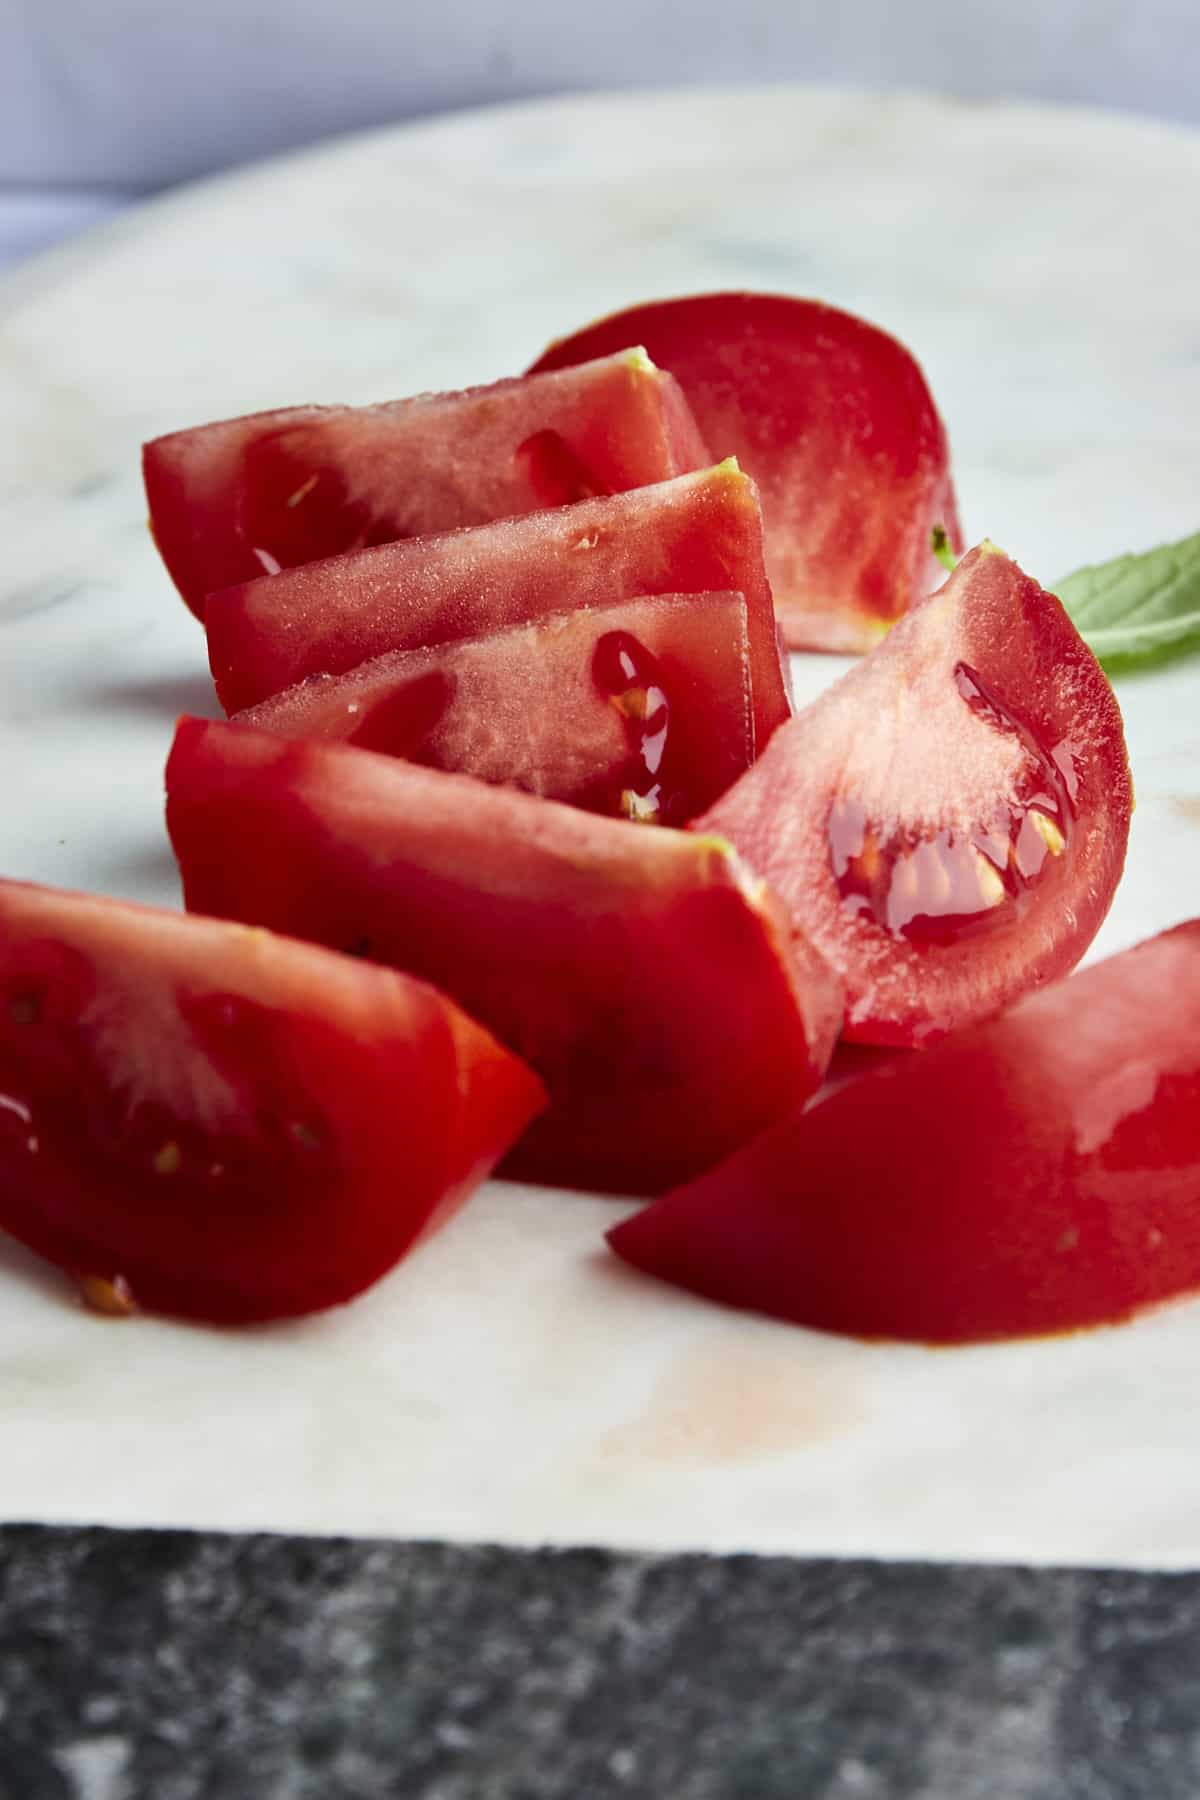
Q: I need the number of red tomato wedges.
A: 8